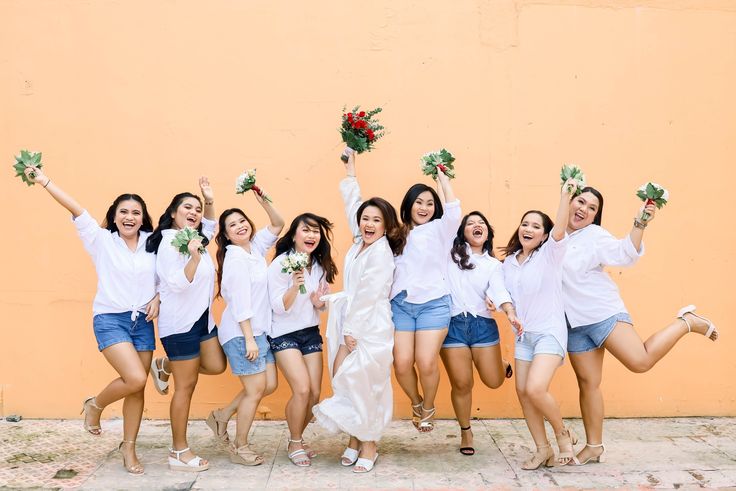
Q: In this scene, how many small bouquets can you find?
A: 7